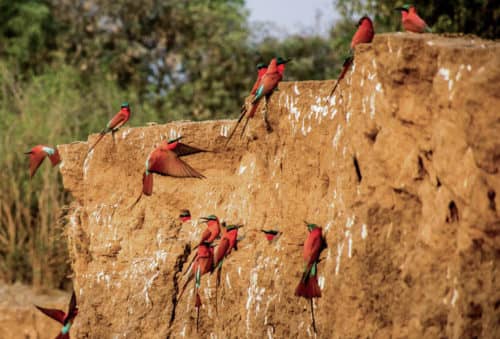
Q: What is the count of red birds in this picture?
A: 14